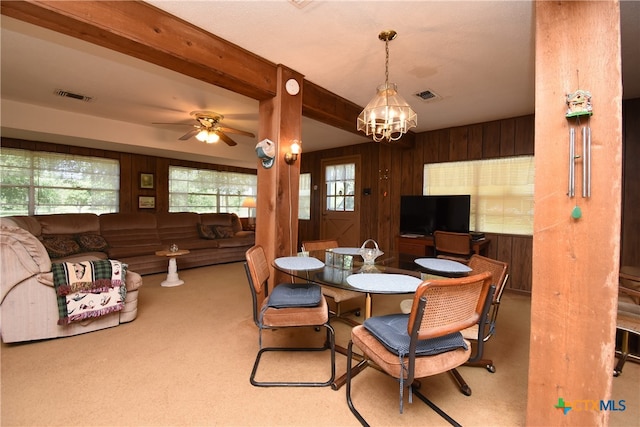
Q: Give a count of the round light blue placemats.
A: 4